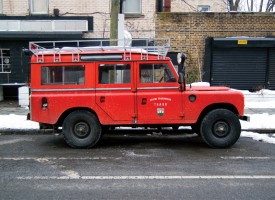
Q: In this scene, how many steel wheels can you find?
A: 2